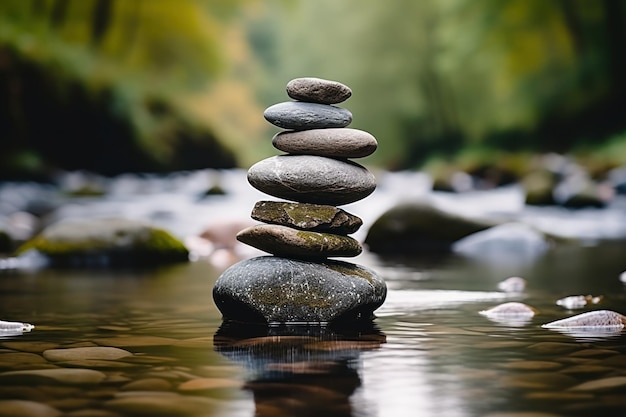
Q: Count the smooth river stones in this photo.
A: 7